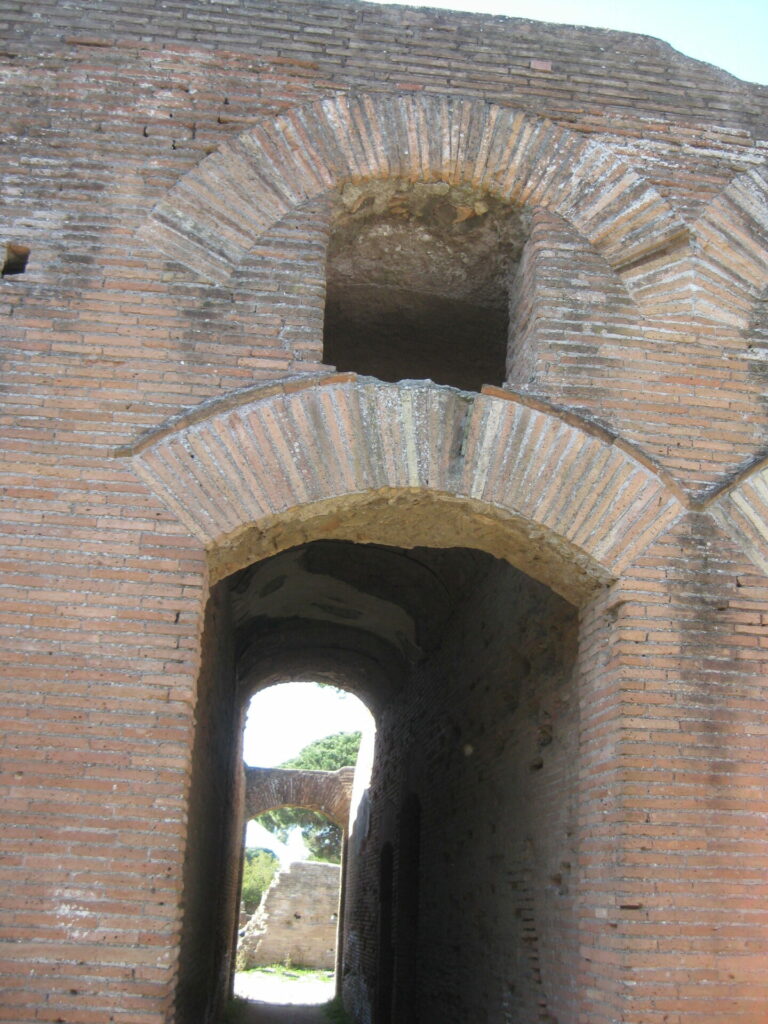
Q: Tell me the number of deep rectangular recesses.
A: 1